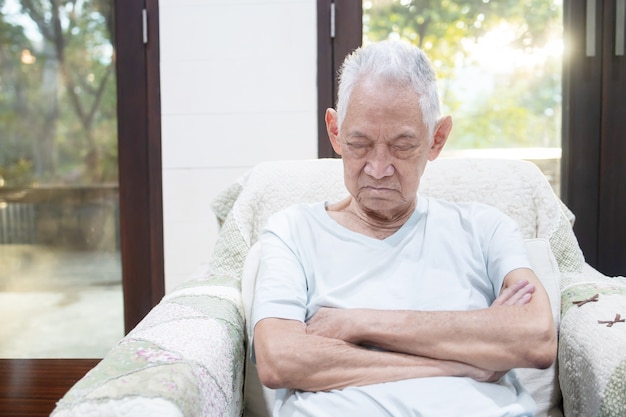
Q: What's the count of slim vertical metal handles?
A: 2